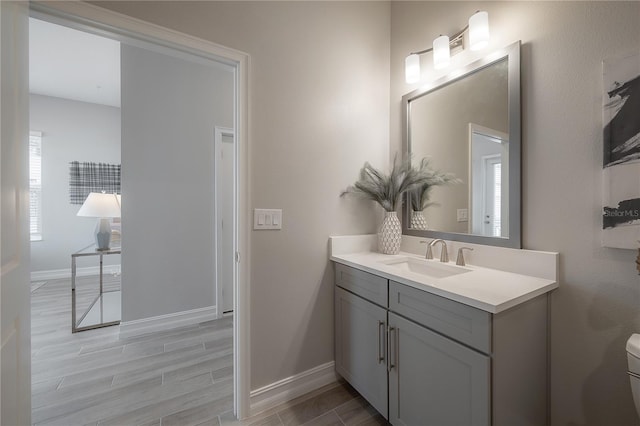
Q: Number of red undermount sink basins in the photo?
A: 0